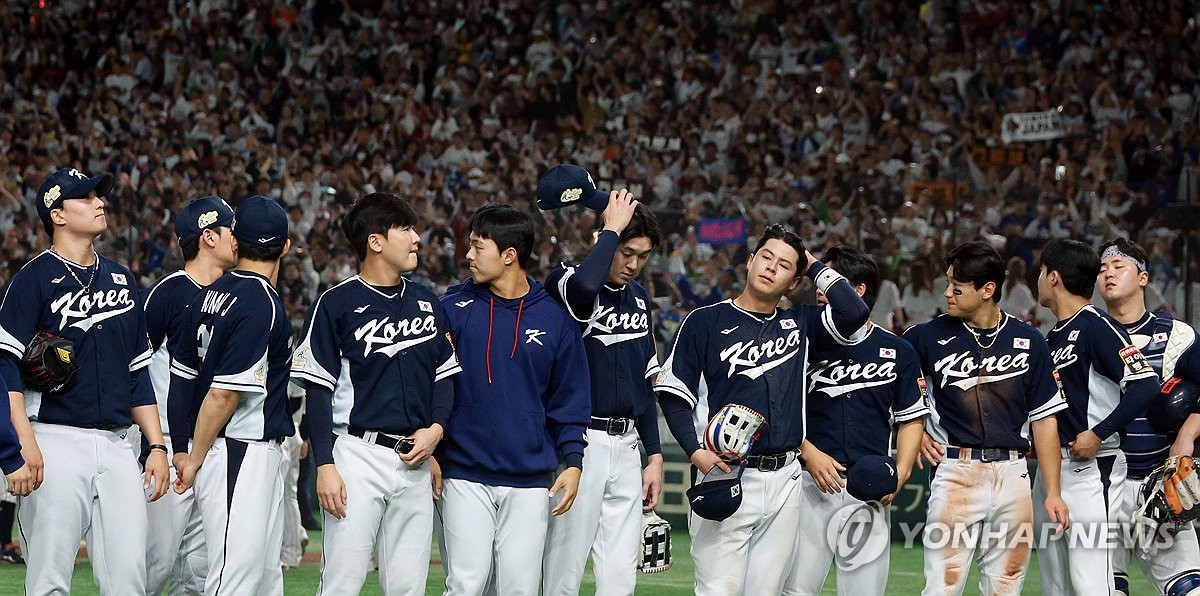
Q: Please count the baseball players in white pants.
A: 11